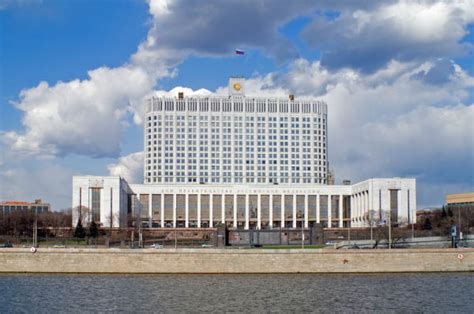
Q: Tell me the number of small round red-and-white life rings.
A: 2